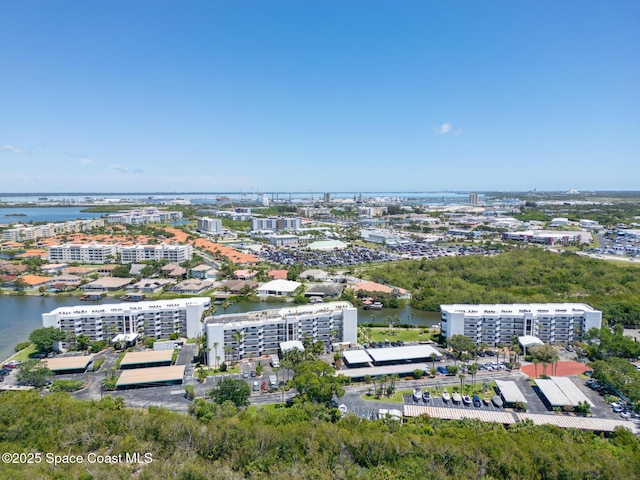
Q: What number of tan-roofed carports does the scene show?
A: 3